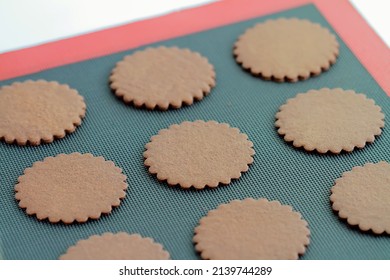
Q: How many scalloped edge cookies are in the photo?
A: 9